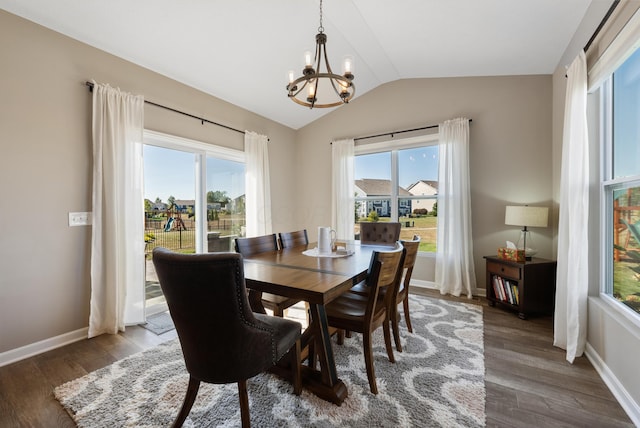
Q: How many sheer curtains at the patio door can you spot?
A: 2